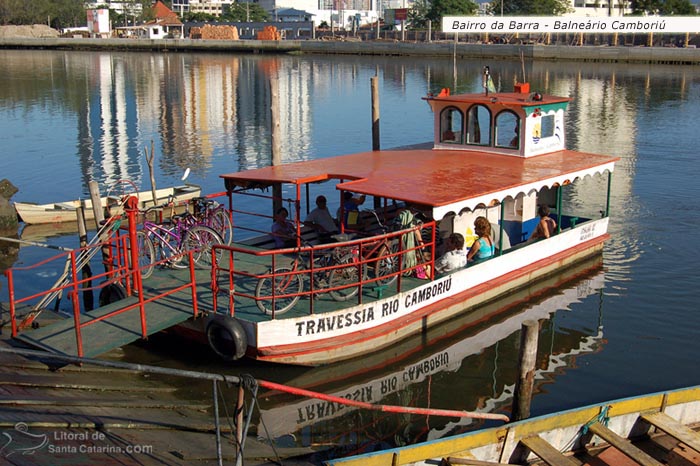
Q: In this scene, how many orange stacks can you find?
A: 2